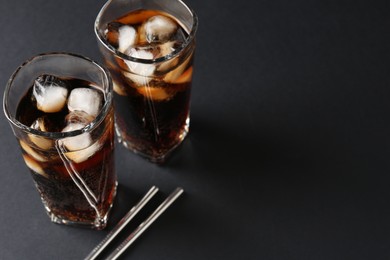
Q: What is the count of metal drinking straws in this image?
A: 2